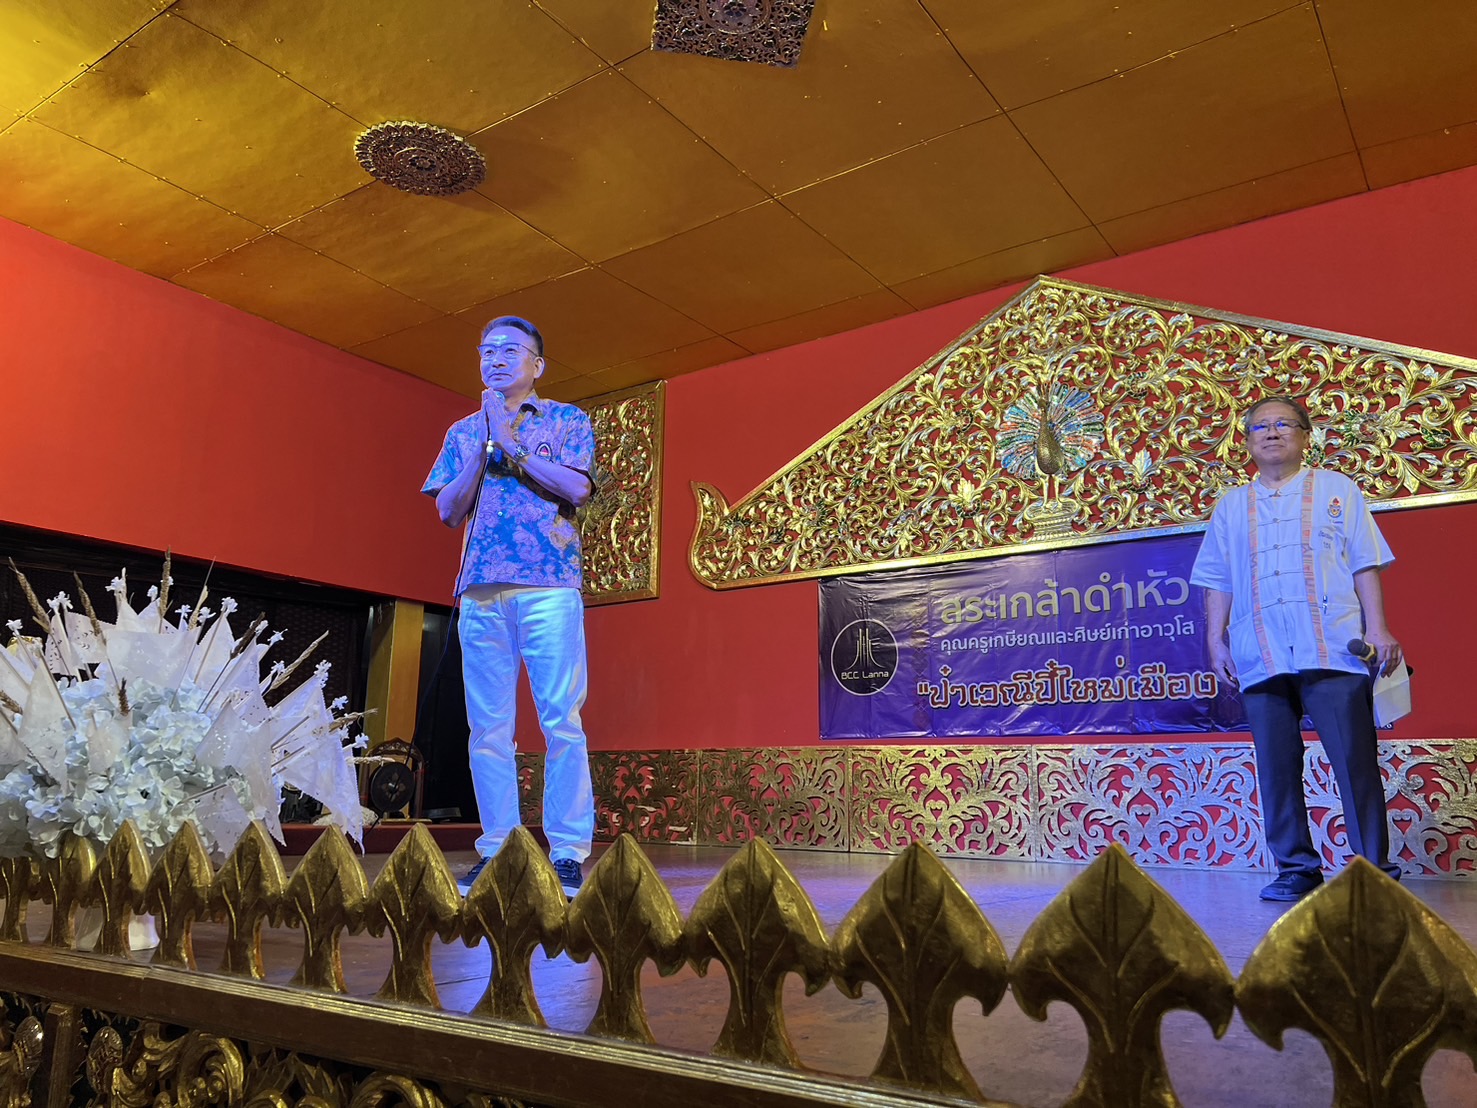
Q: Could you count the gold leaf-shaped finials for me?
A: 13